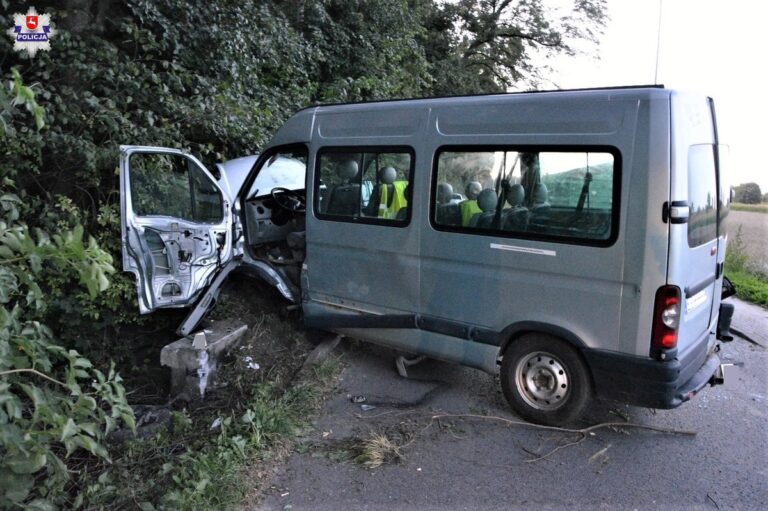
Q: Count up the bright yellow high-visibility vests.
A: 2